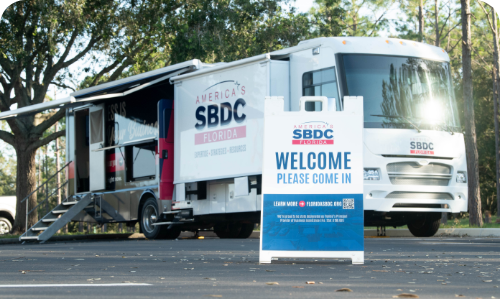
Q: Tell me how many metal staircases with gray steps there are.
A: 1